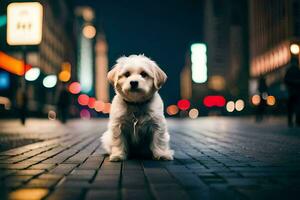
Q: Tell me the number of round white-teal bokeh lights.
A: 2